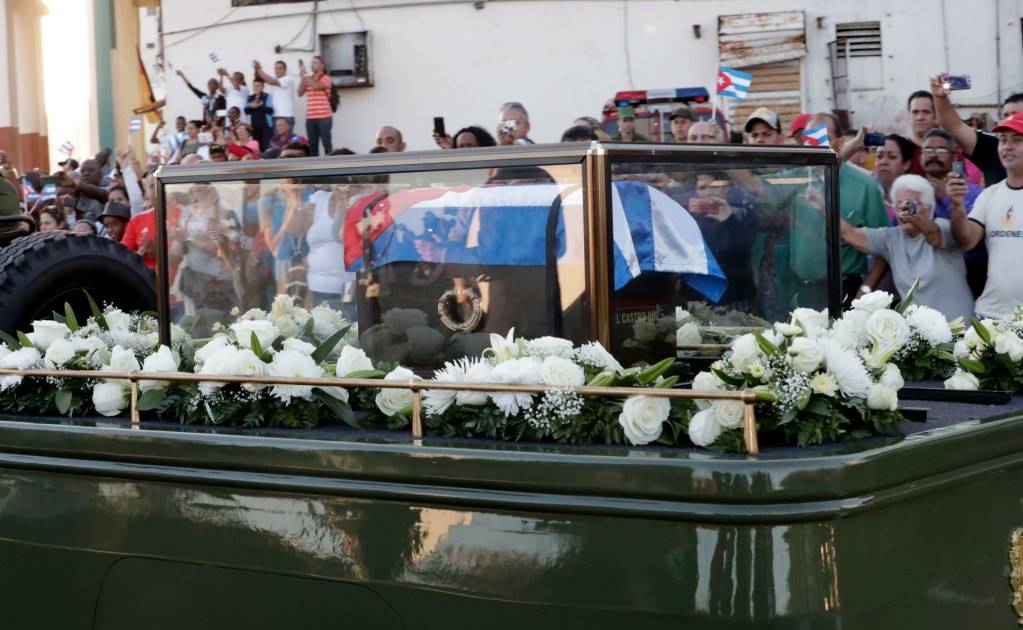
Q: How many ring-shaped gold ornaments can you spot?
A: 1